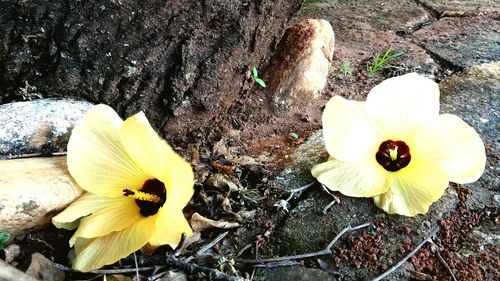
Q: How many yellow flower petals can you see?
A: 10